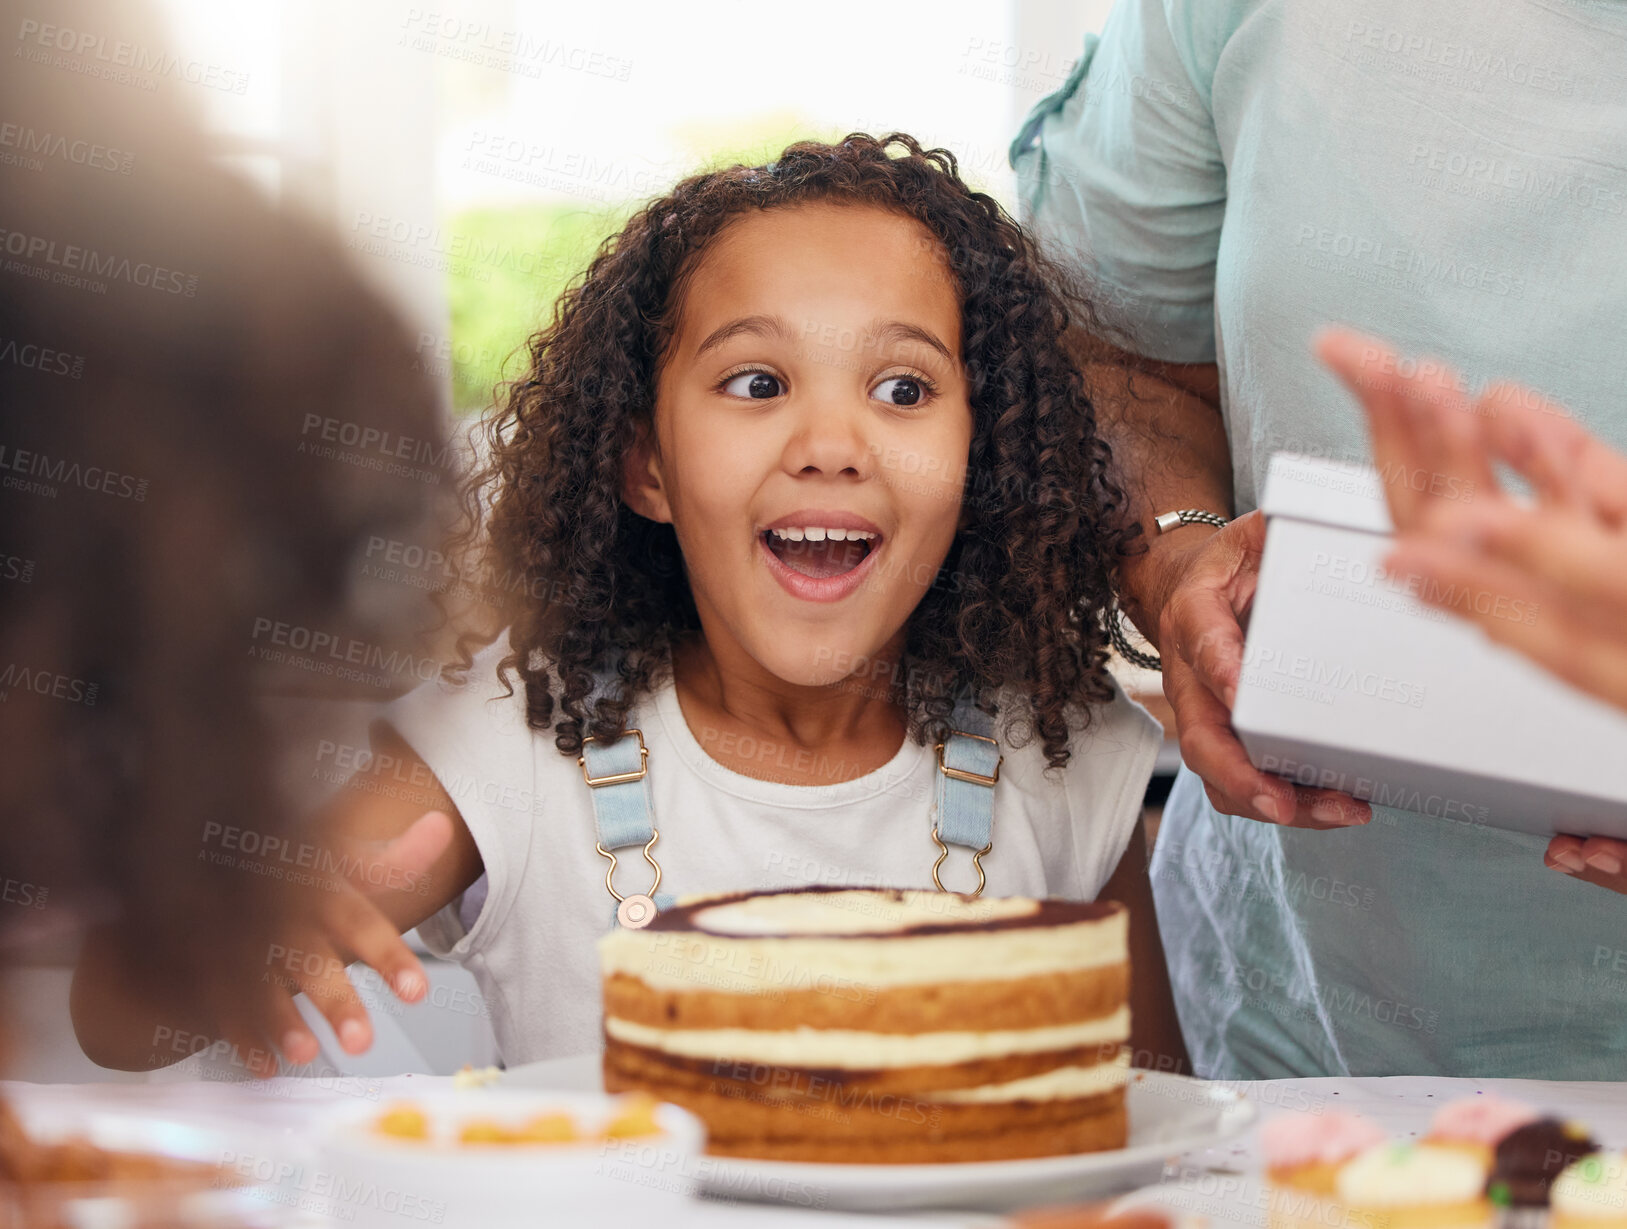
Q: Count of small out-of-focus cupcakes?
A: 5